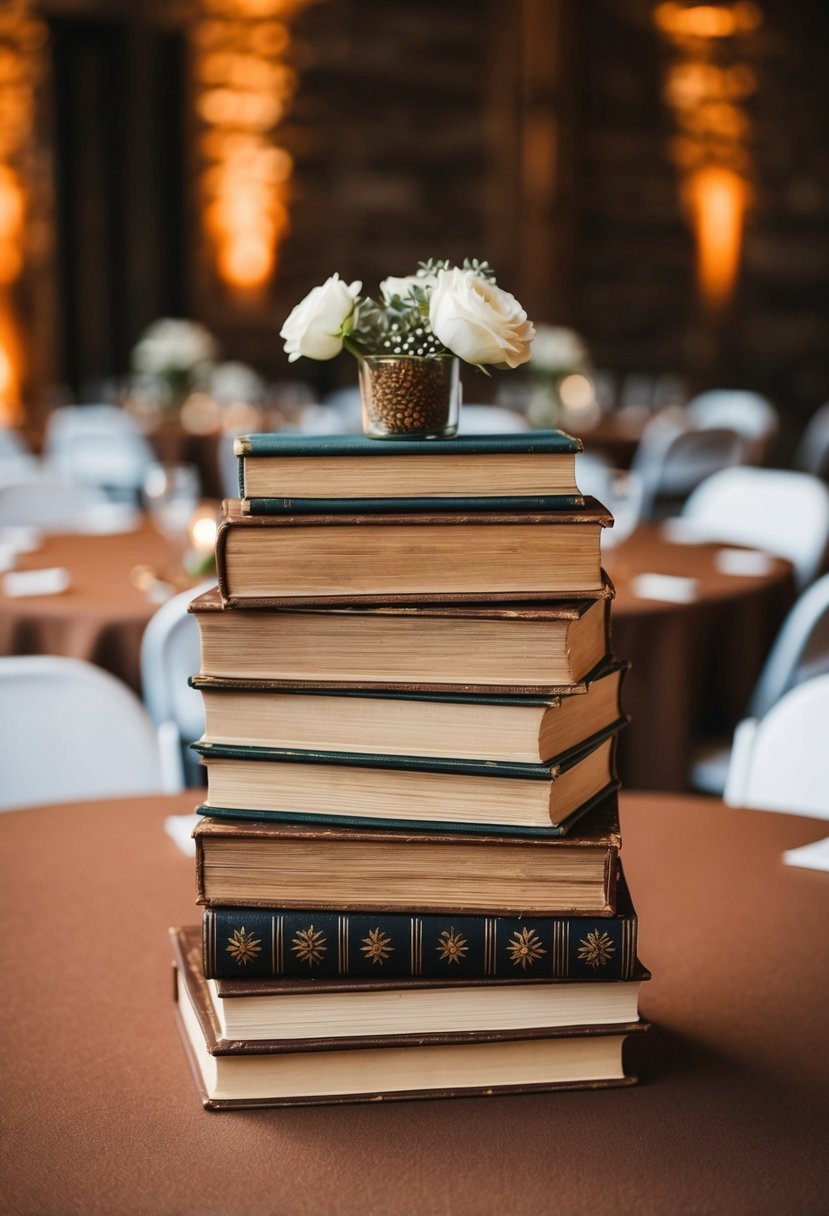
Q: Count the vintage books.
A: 9